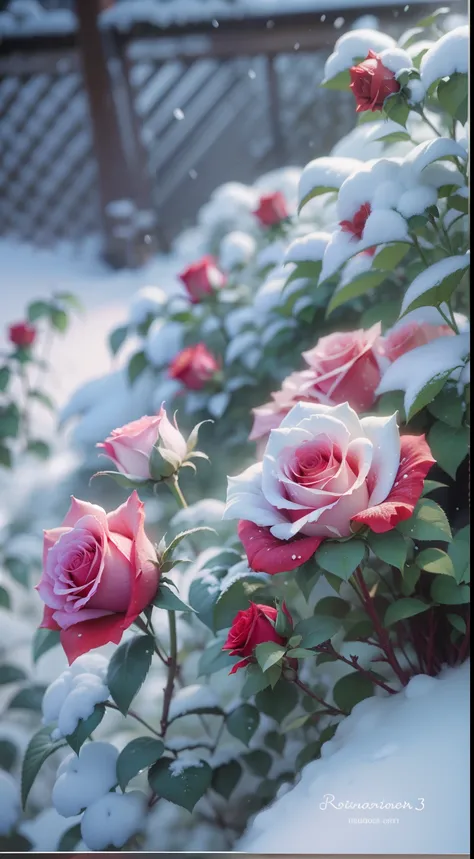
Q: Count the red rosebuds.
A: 7